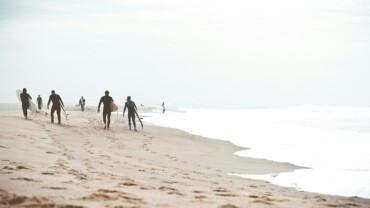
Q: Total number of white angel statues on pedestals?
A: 0